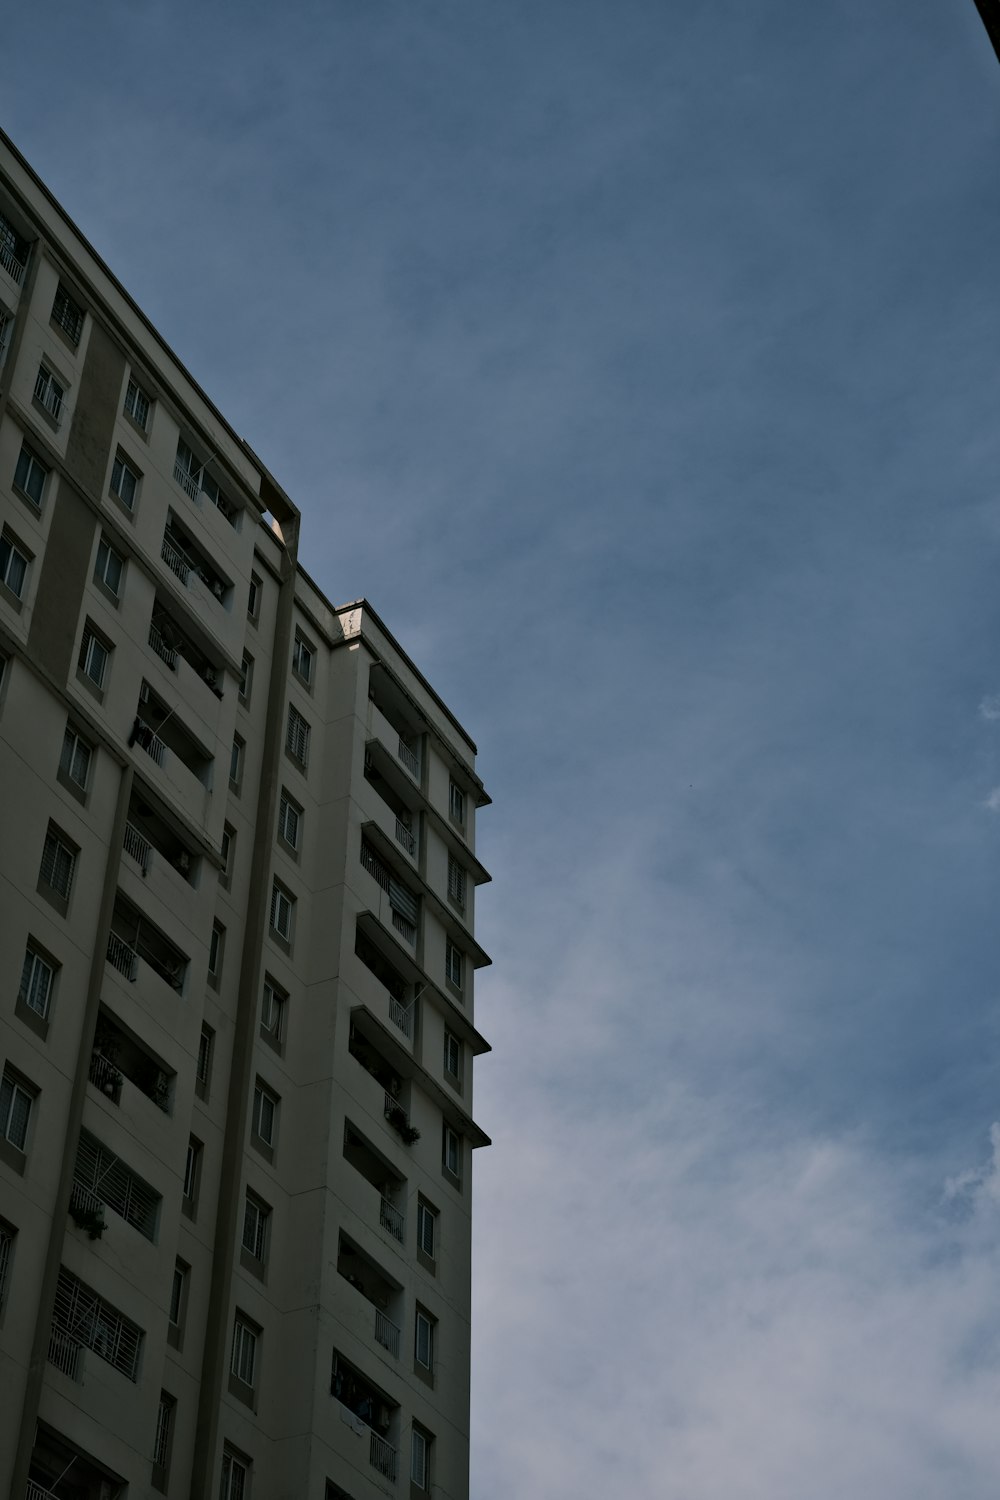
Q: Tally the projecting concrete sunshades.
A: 5